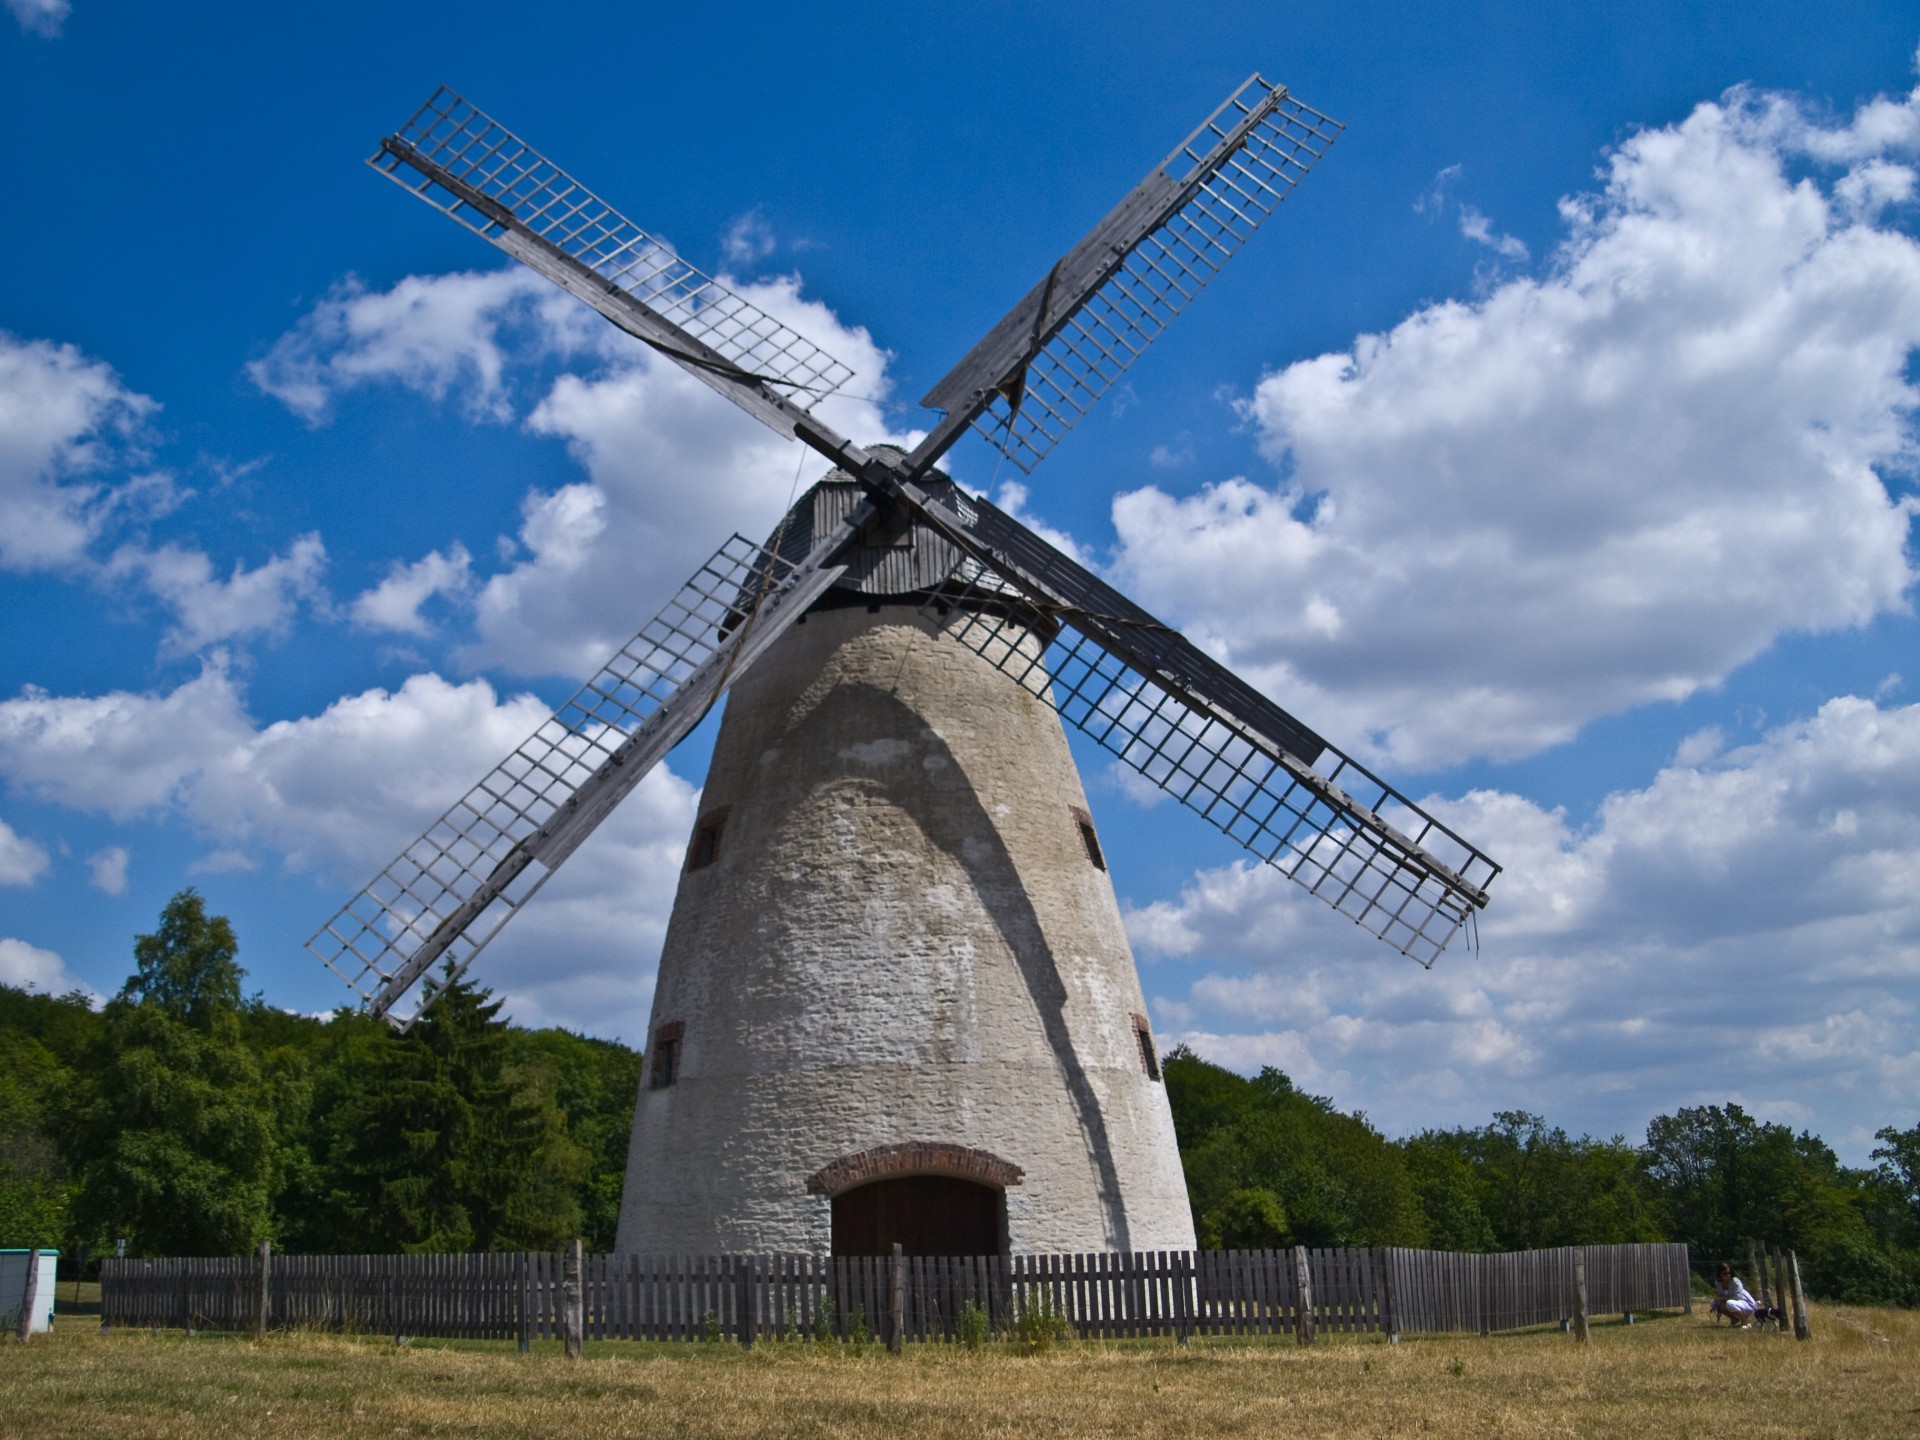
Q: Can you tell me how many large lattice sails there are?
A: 4